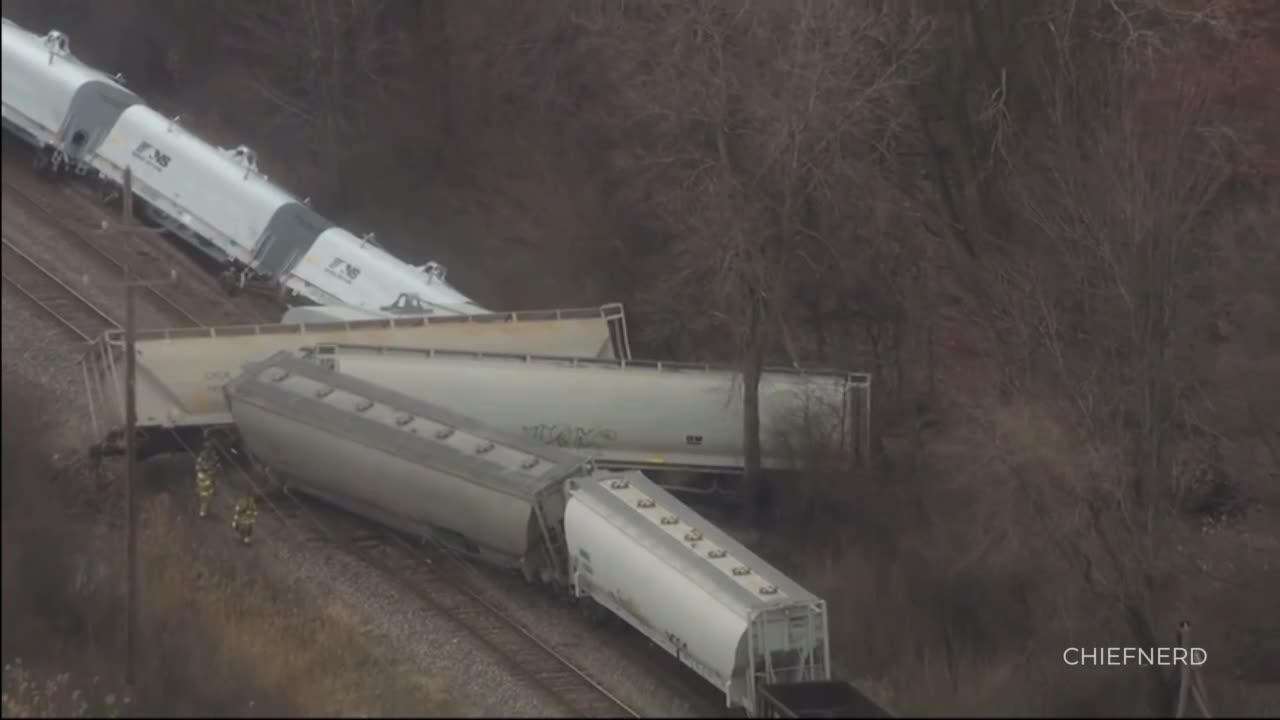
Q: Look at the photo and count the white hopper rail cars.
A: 4